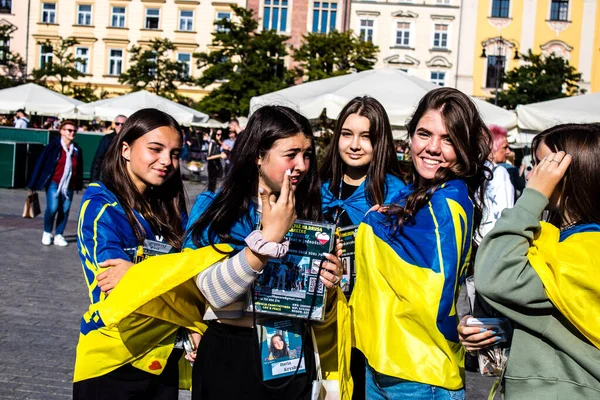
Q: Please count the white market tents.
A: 4